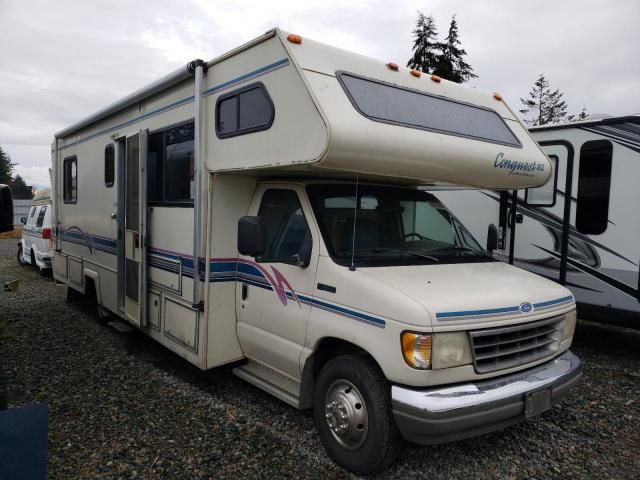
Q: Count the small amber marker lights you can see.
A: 5